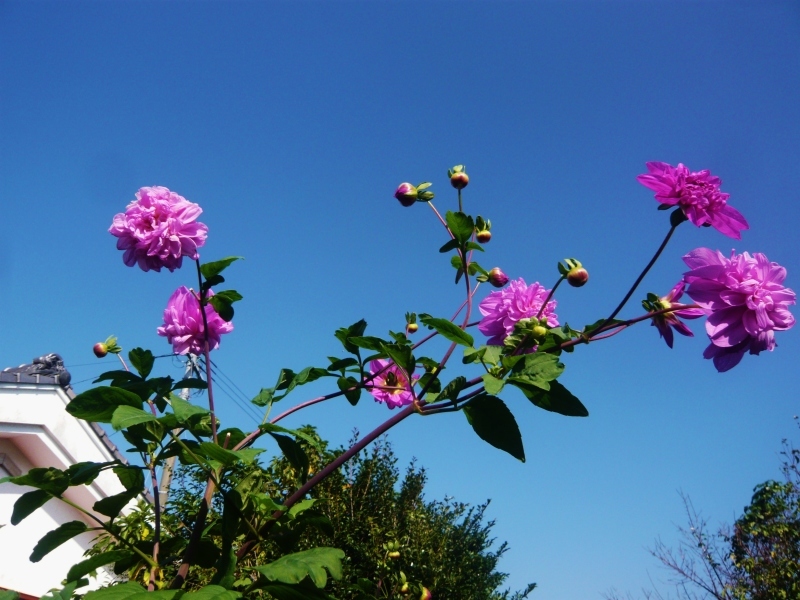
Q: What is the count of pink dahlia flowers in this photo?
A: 7